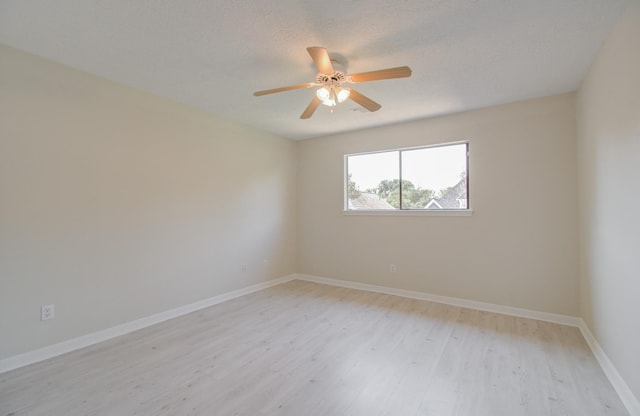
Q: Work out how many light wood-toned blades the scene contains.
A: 5